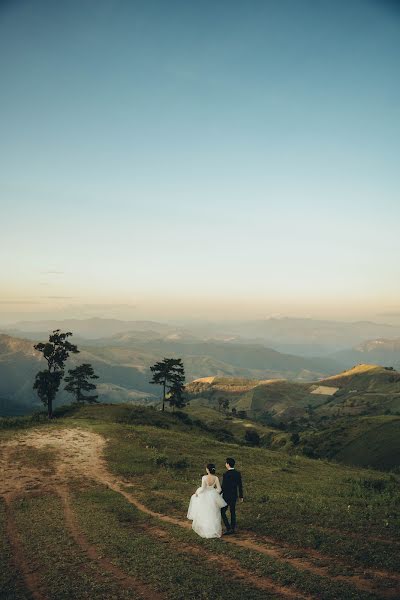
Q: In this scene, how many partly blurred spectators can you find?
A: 0